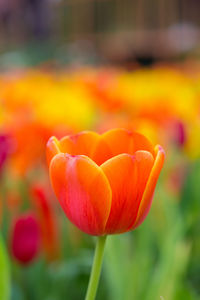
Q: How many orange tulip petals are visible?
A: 6